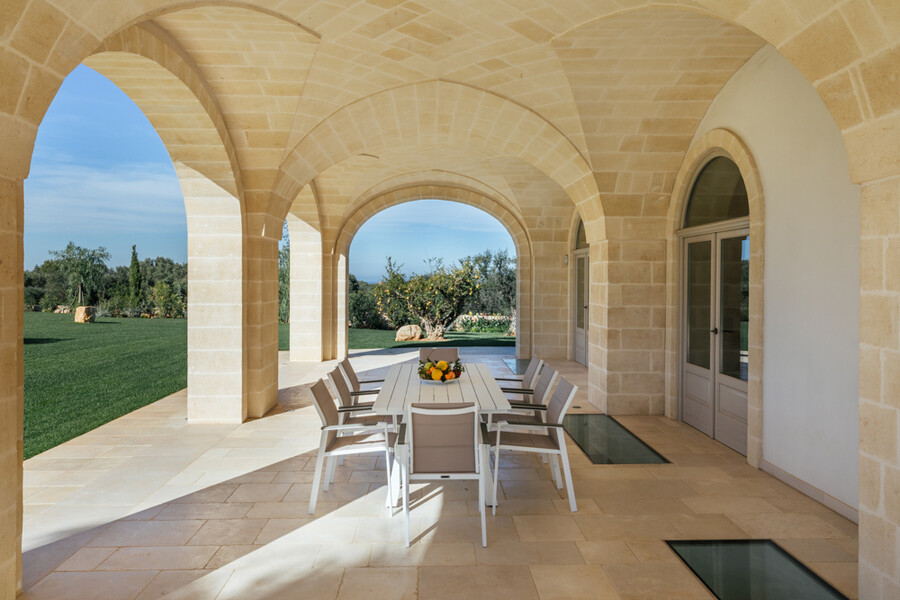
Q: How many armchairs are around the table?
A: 8